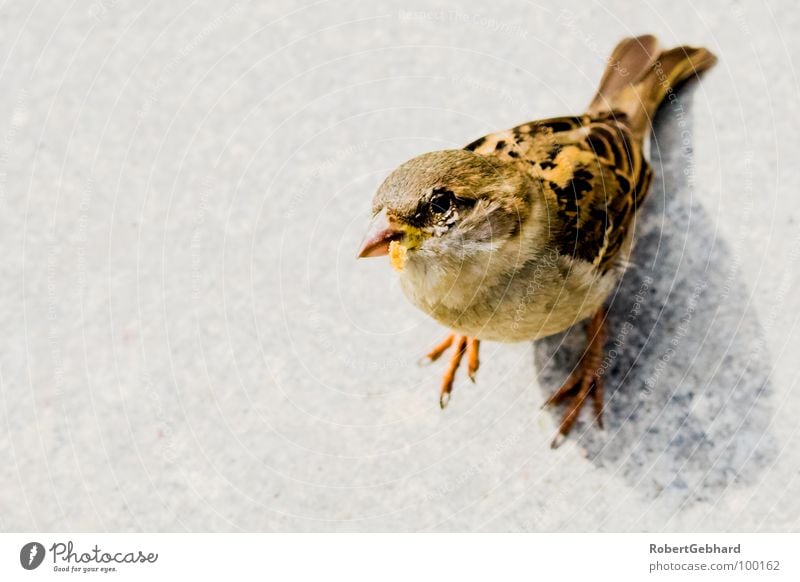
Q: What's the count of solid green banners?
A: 0